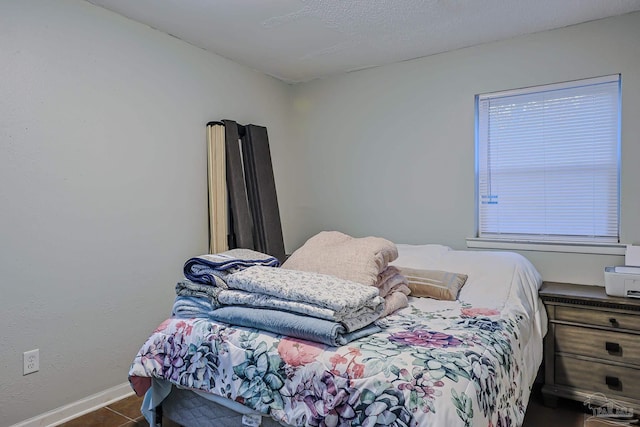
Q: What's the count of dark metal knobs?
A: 3